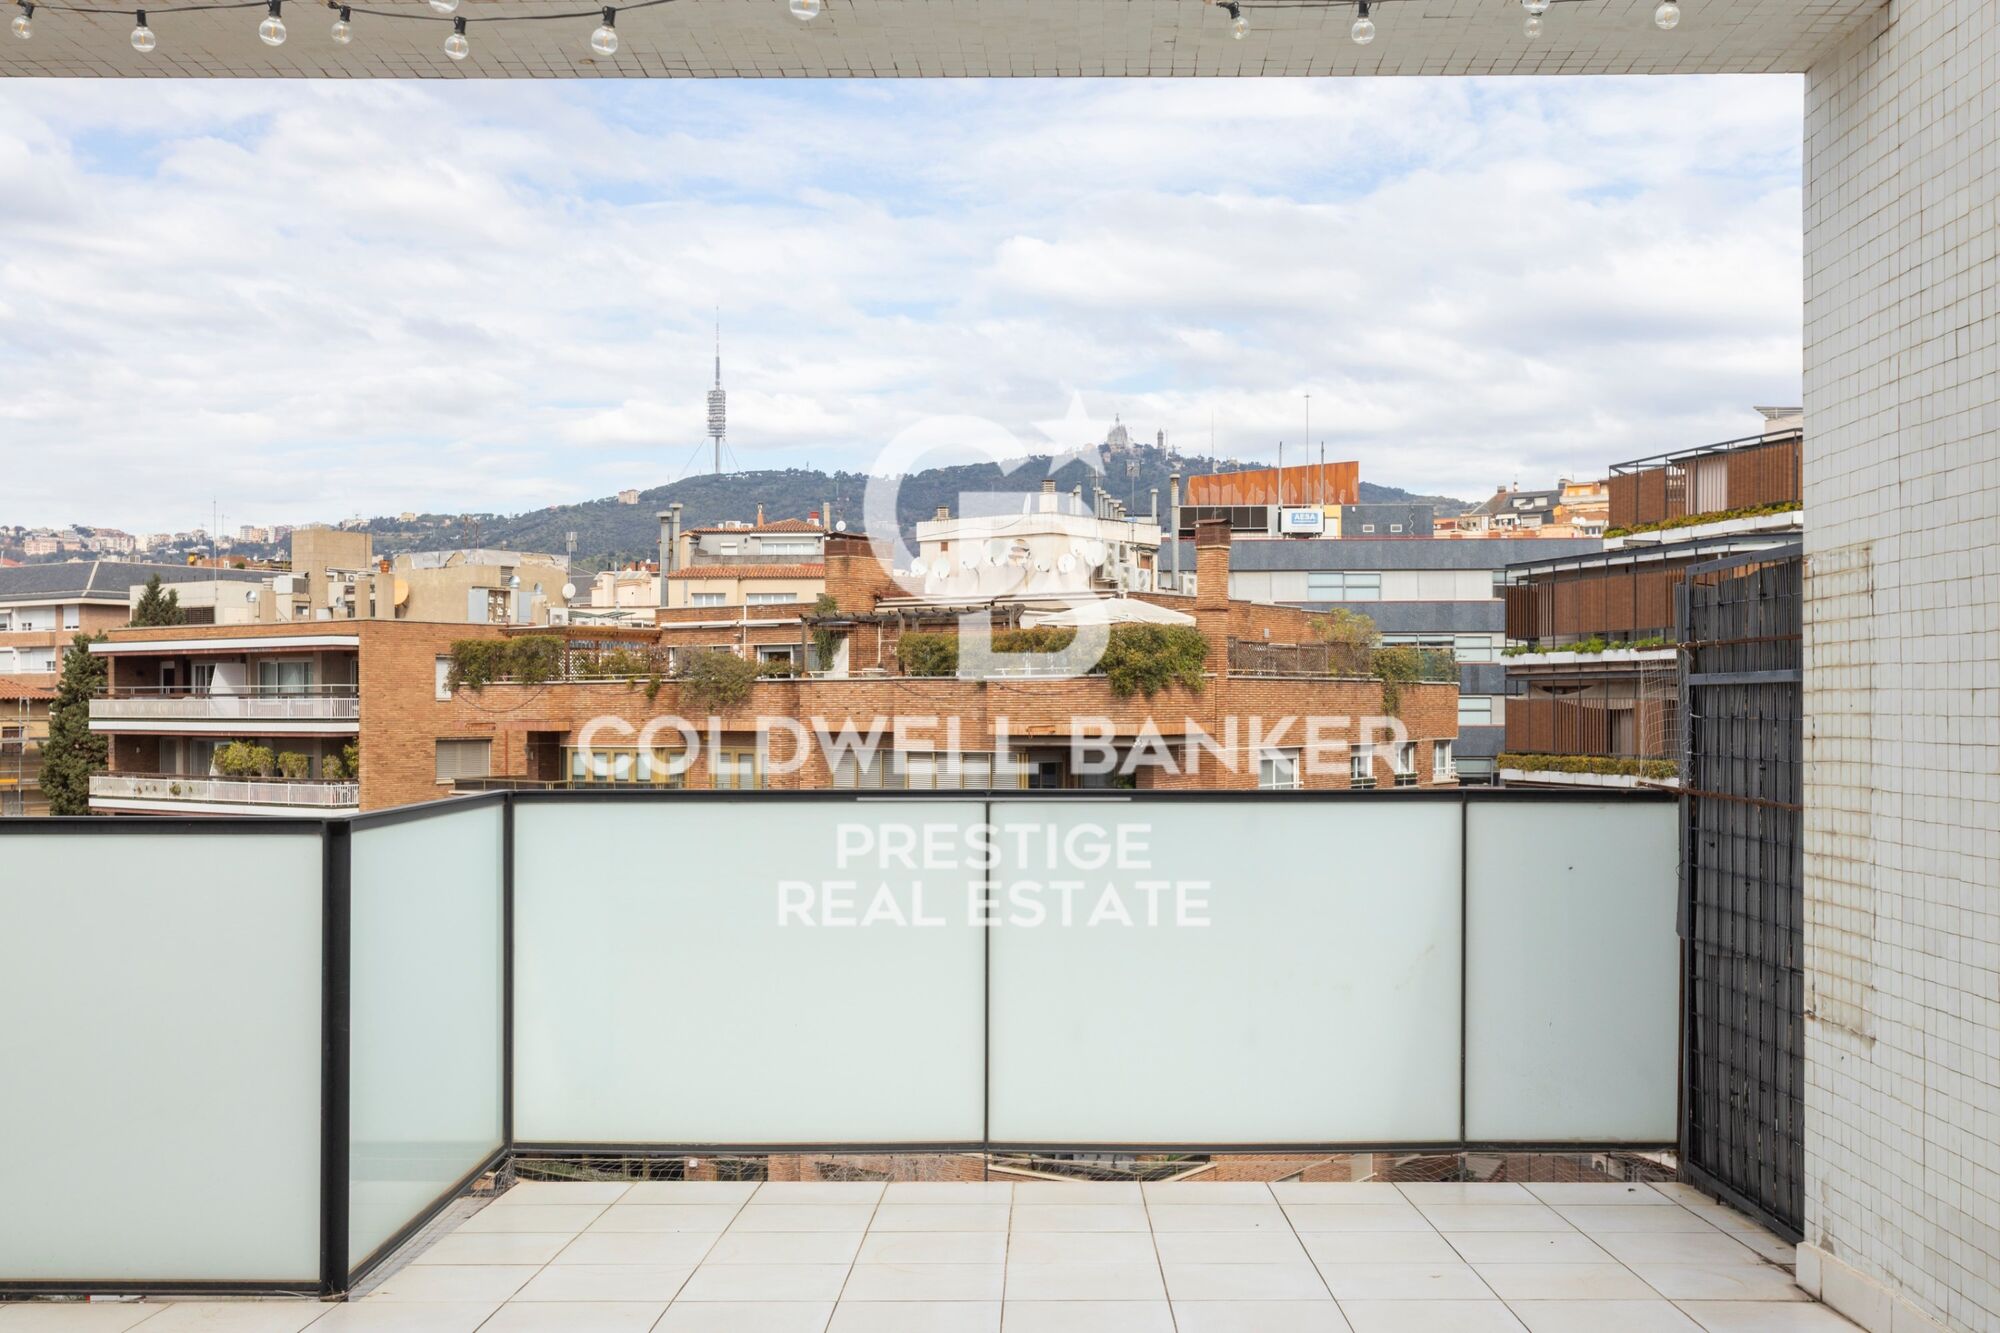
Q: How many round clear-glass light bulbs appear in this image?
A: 13